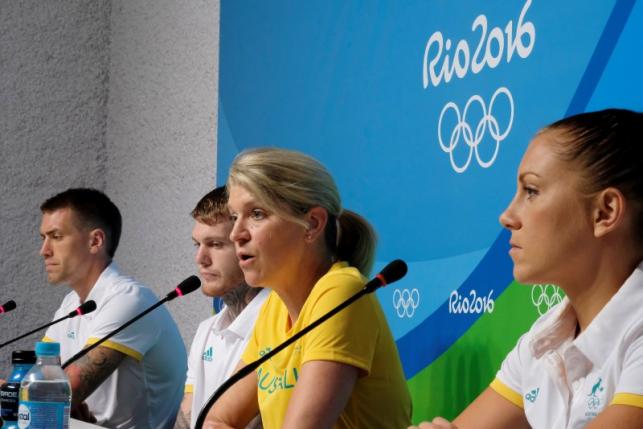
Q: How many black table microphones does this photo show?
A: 4